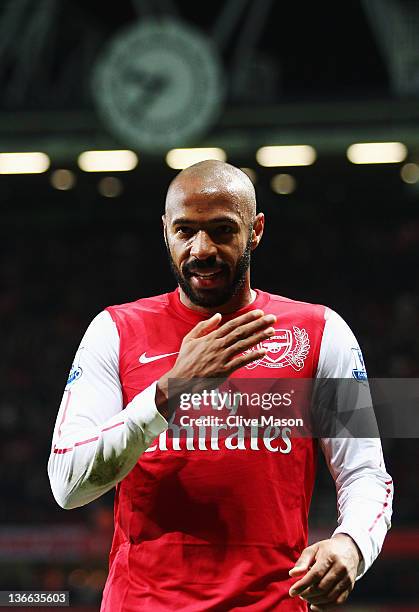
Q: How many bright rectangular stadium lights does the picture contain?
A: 5